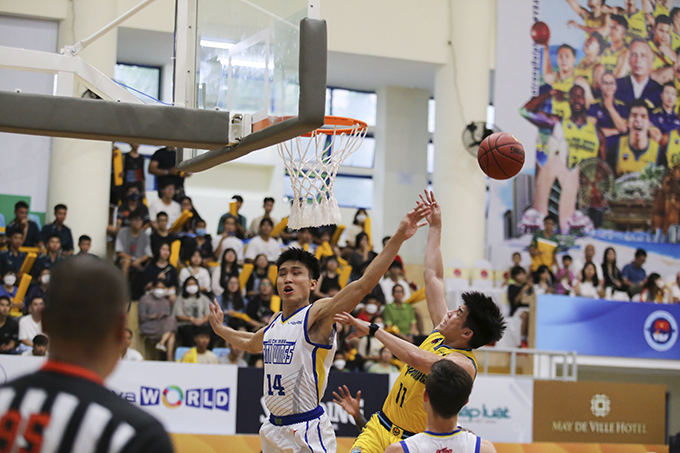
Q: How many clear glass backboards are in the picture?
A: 1